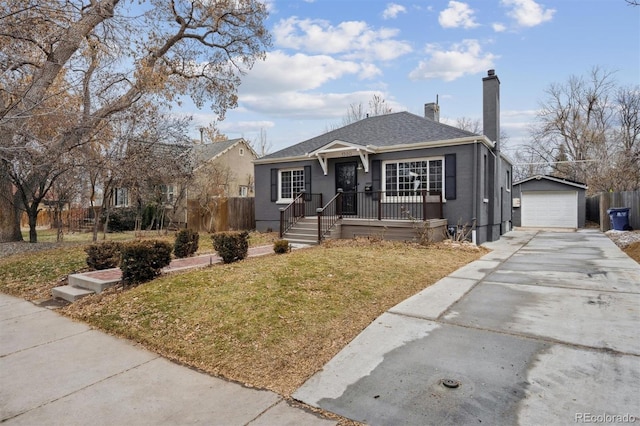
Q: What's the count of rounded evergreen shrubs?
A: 5